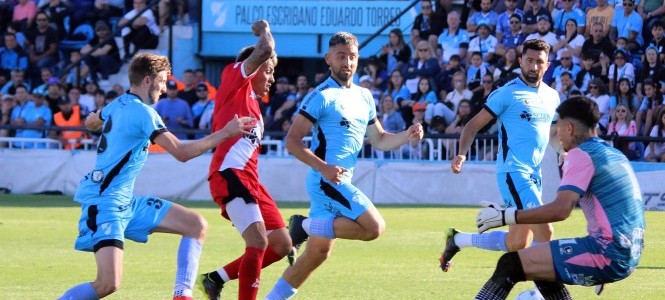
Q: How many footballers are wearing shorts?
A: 5